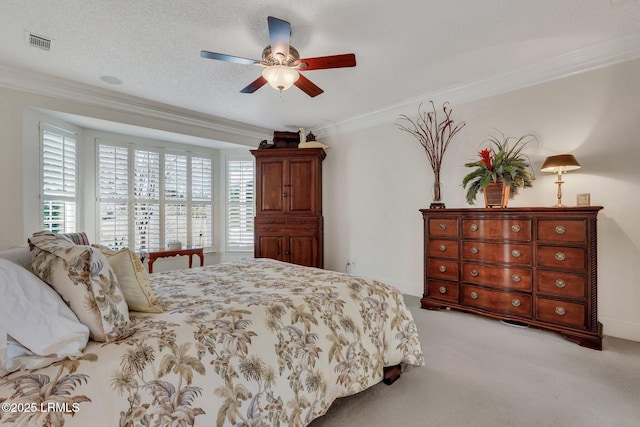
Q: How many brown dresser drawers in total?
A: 12